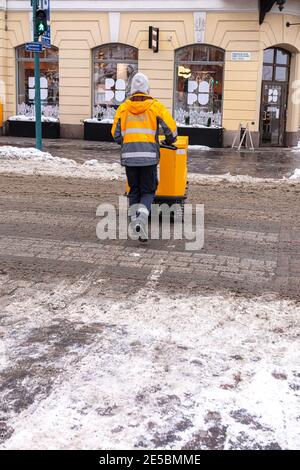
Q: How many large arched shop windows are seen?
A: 3